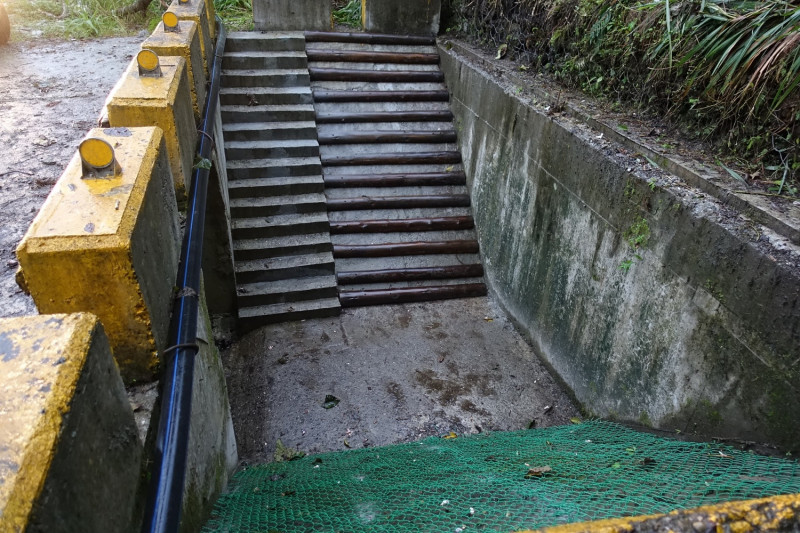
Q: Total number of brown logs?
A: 13